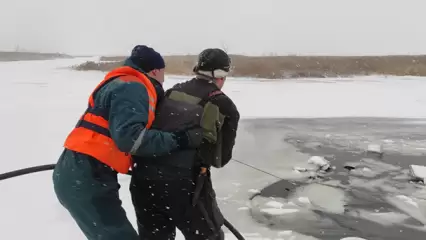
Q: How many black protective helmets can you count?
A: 1